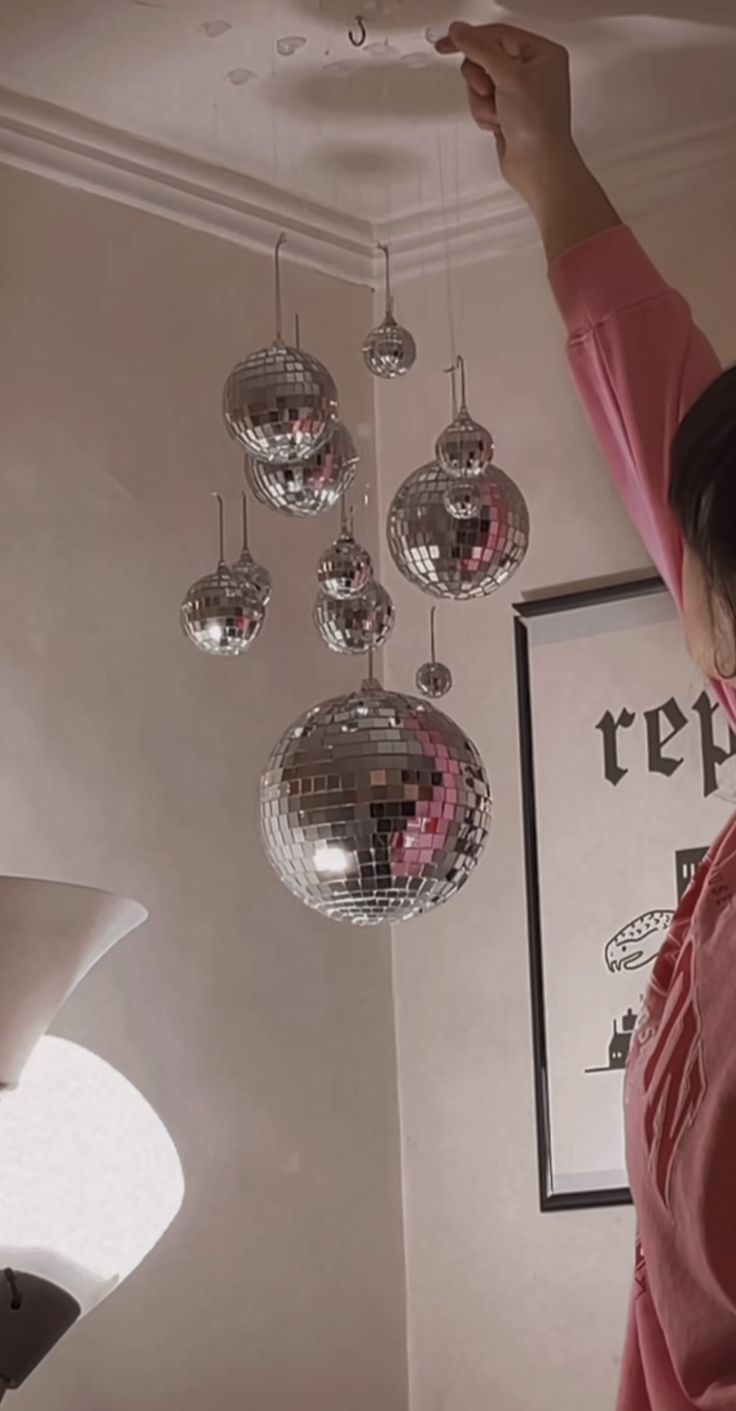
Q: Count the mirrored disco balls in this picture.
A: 12